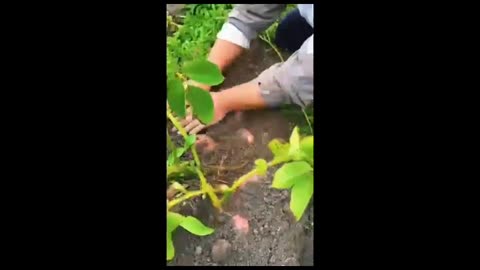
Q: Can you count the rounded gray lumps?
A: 1